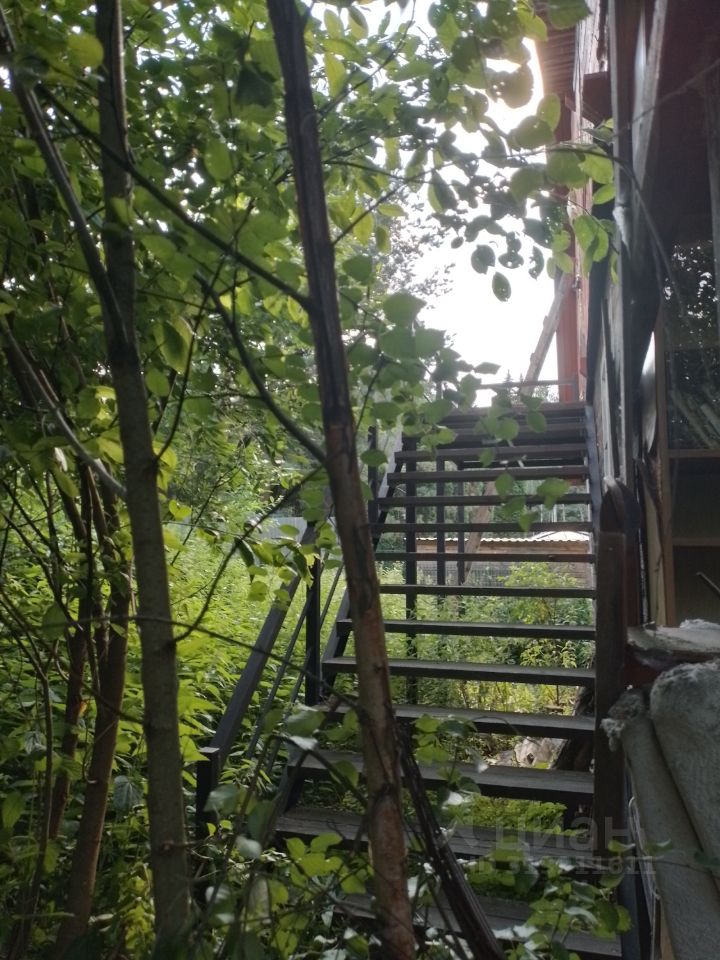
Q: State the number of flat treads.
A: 14